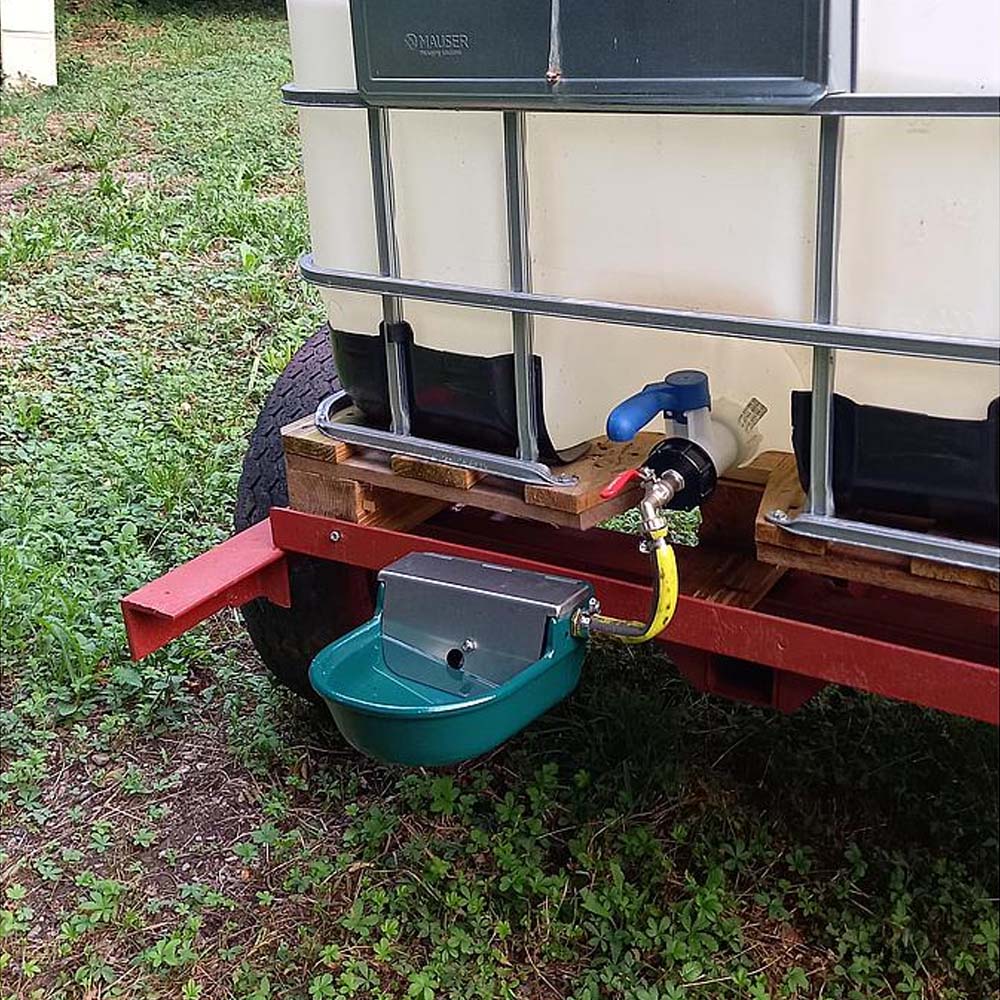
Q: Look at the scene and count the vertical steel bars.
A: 3